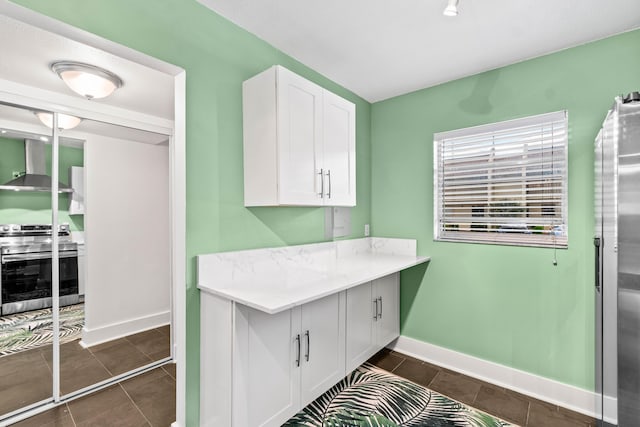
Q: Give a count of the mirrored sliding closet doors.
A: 2